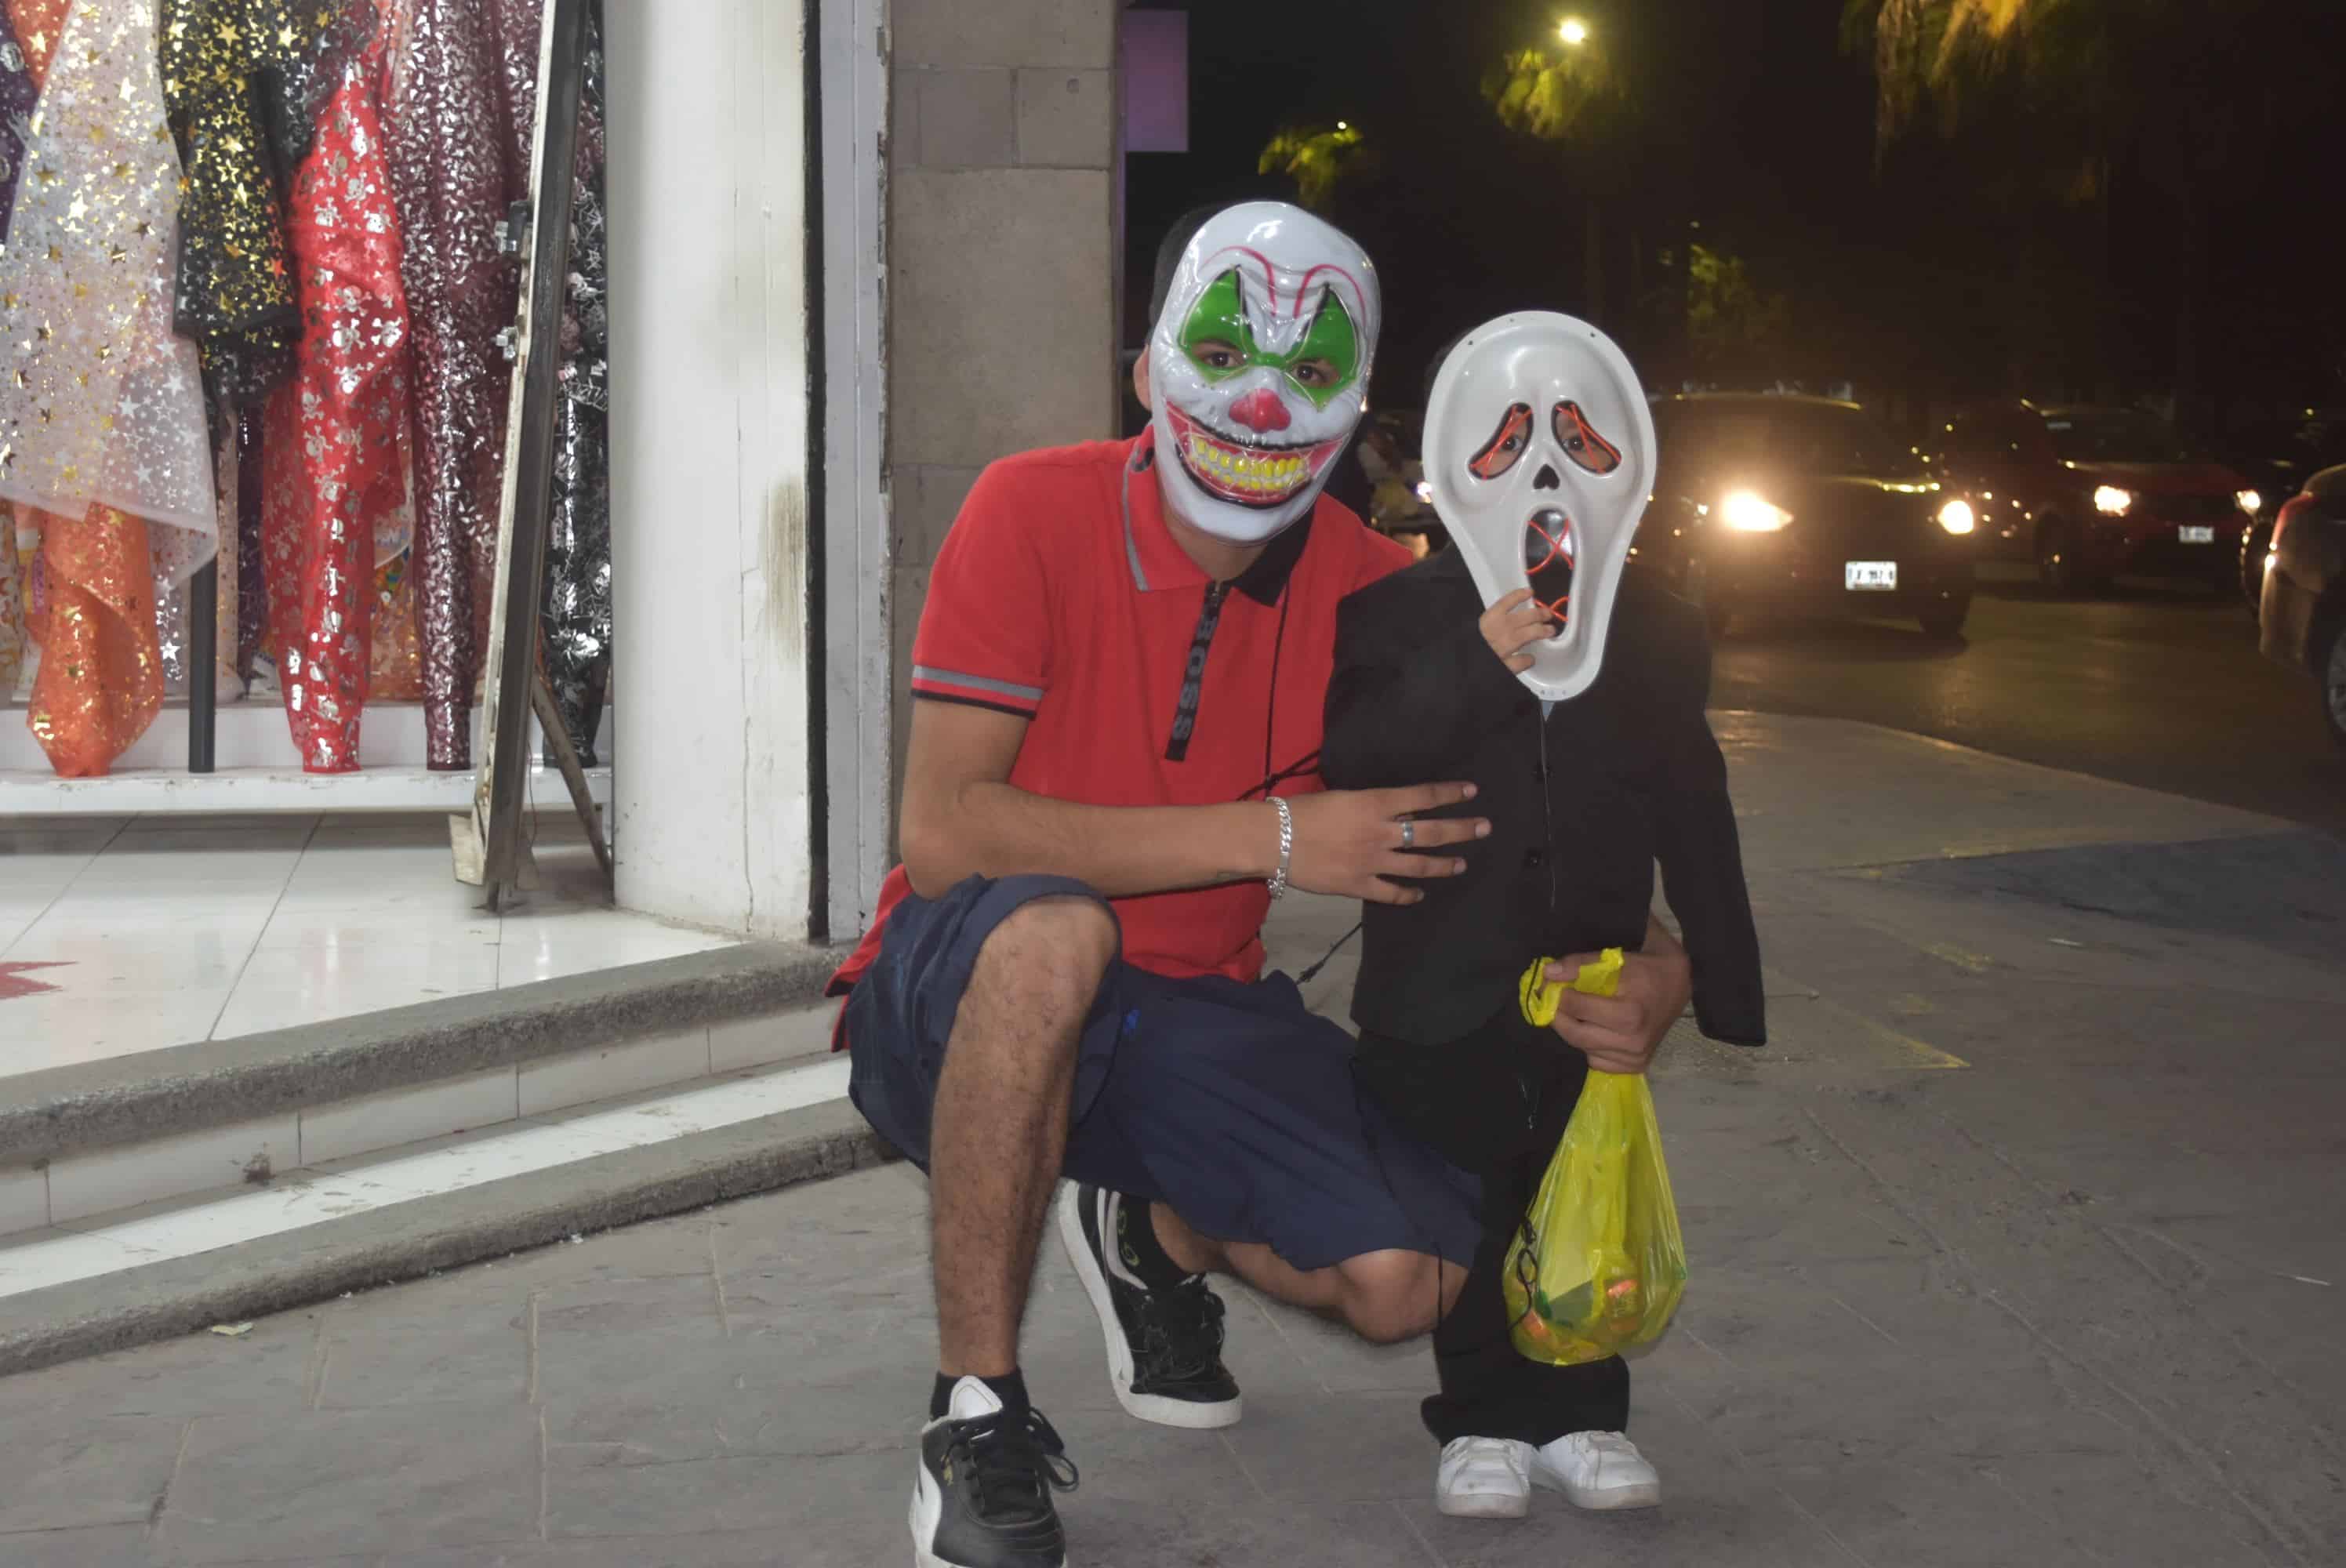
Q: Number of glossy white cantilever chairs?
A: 0